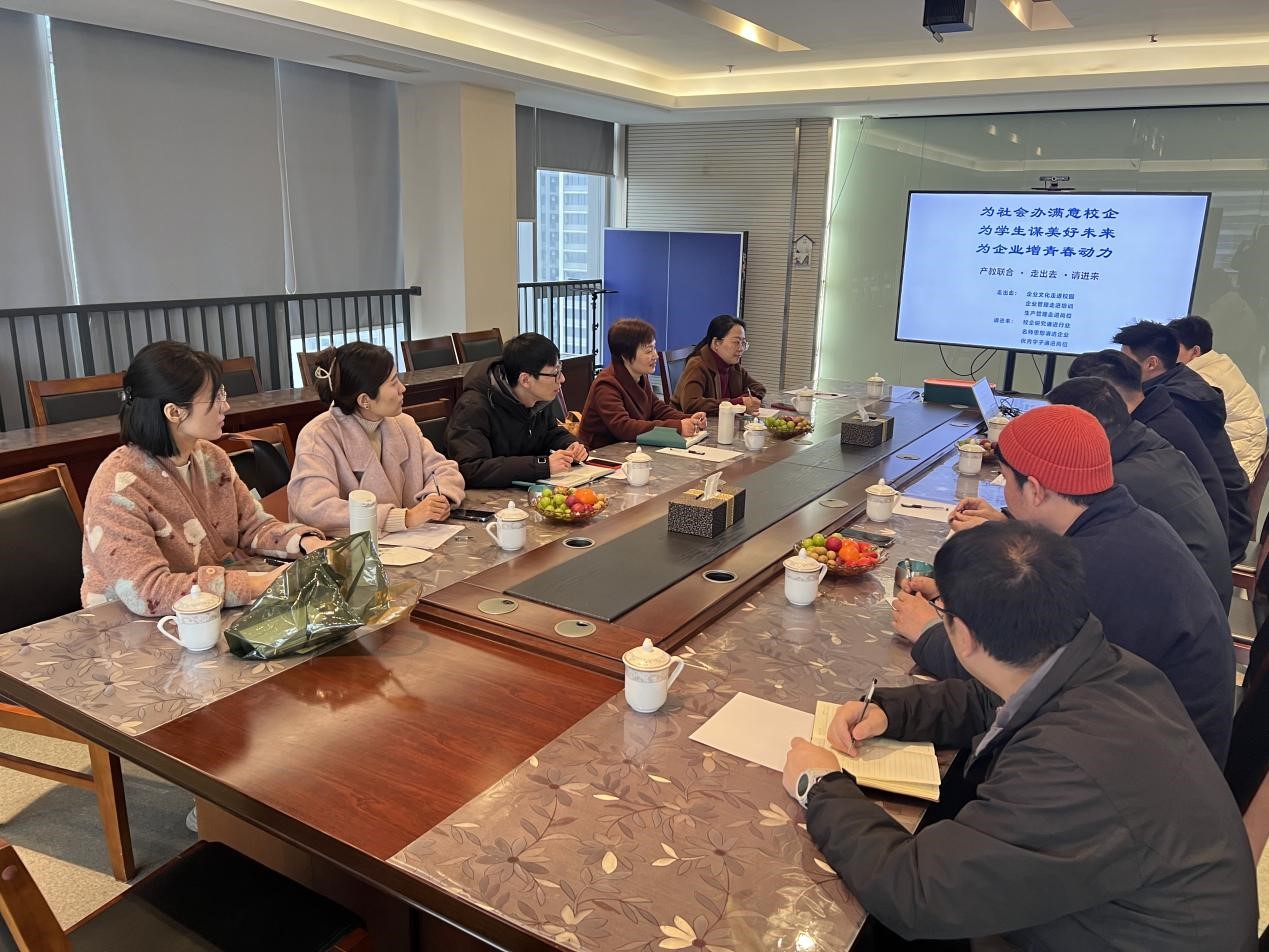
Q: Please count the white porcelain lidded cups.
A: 11